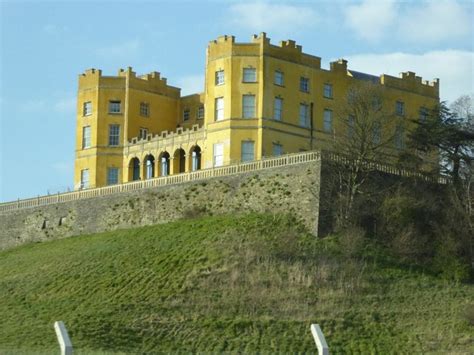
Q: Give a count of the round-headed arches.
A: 5